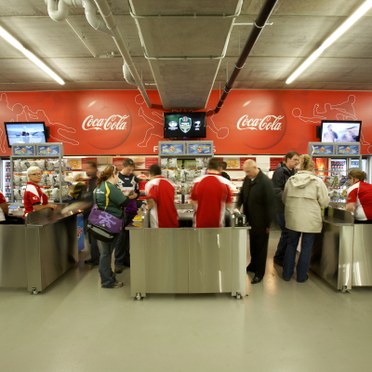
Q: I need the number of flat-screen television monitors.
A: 3